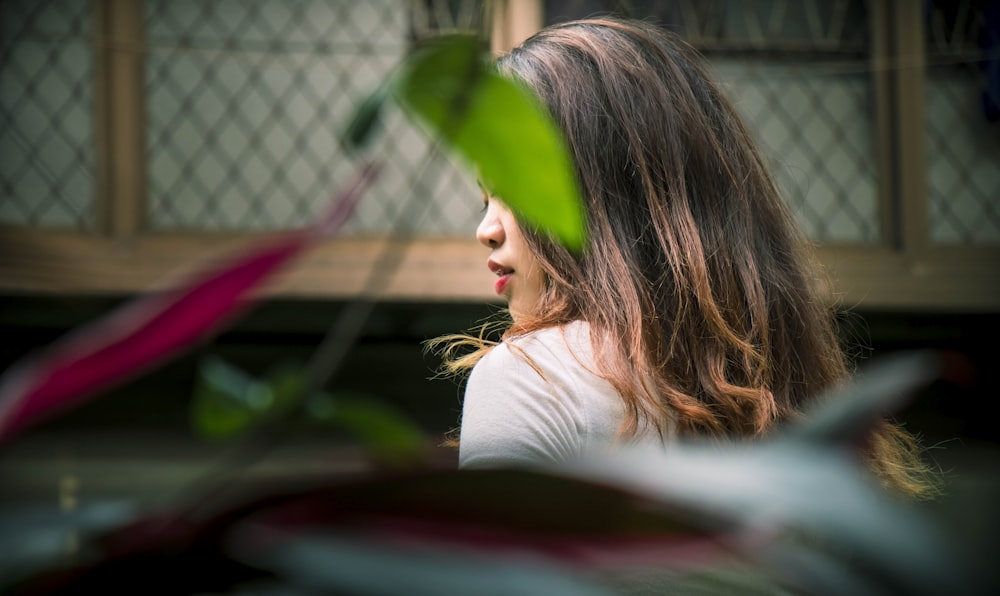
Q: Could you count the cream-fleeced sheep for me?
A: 0